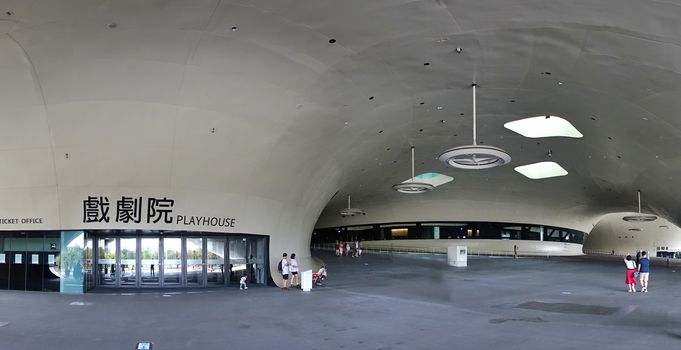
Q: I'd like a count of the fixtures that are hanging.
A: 4